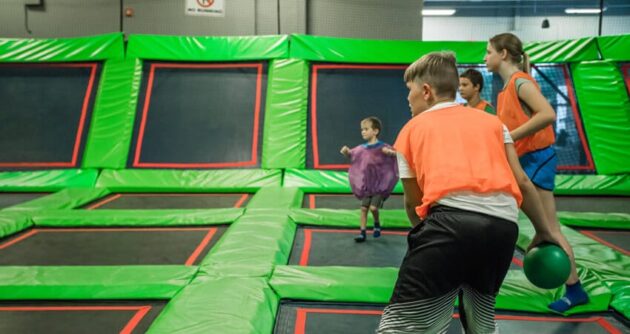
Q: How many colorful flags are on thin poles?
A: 0